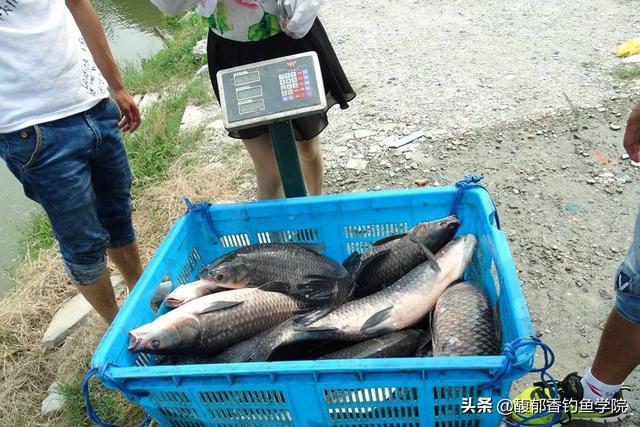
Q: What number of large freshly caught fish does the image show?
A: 7